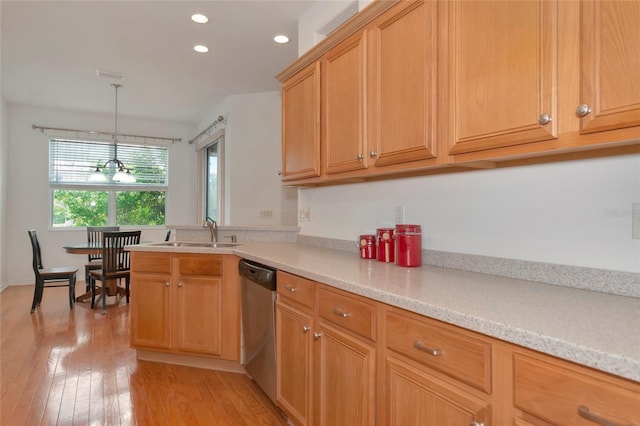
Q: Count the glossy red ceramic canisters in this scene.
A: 3